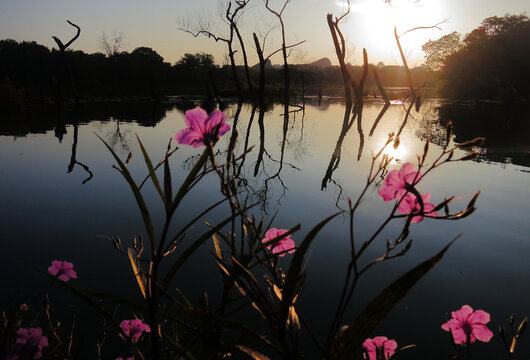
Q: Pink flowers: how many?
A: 9